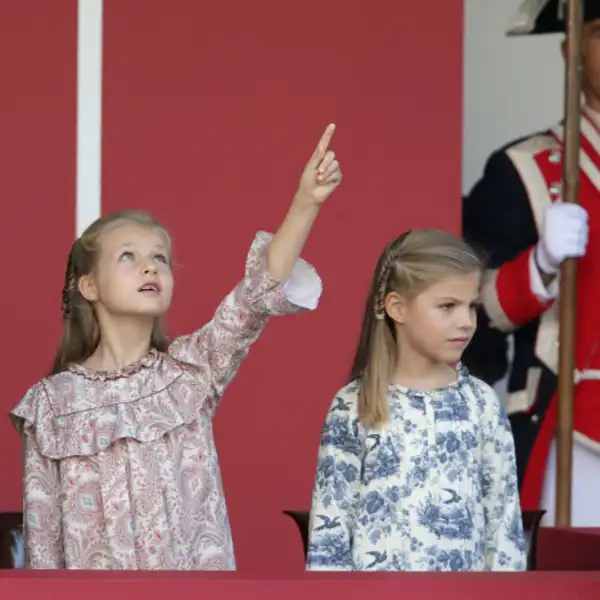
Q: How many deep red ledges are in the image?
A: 1